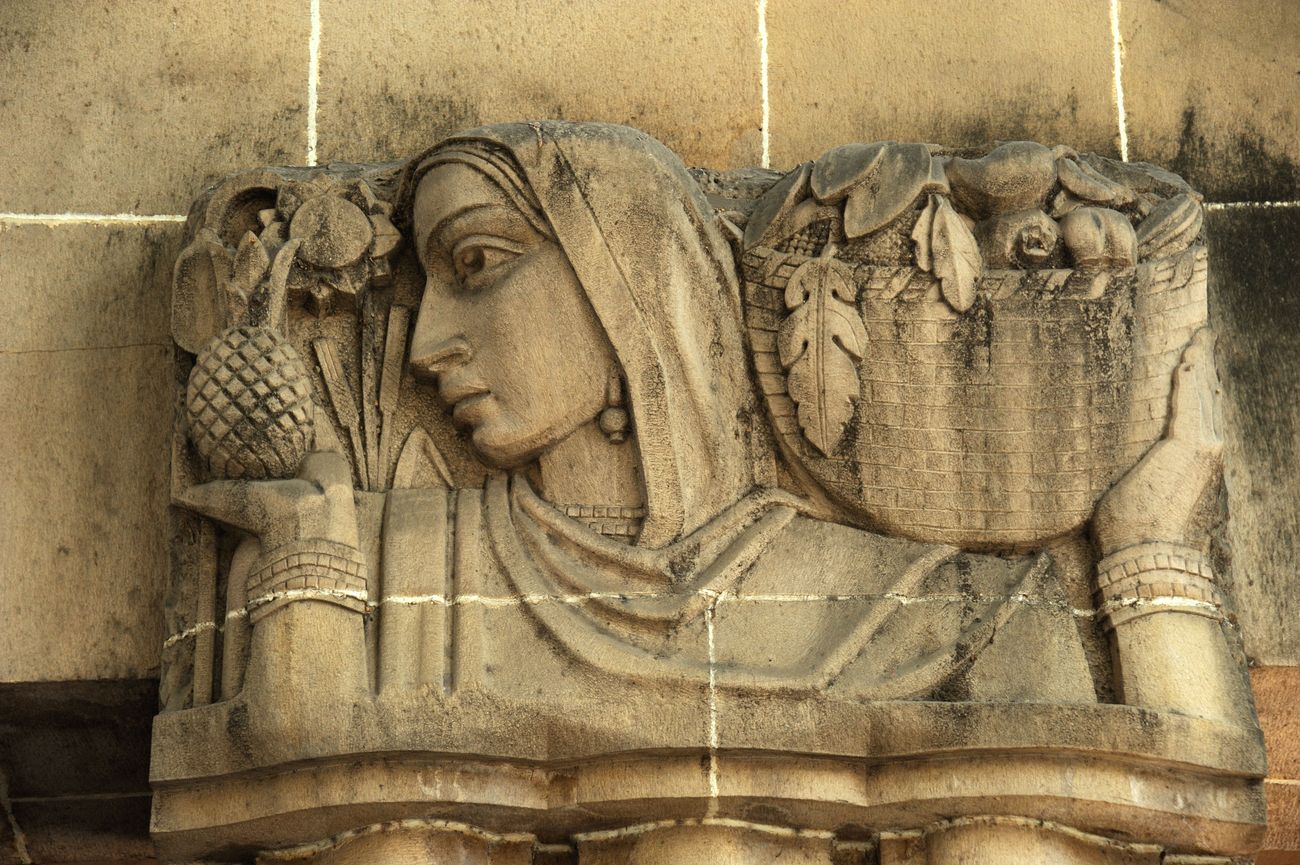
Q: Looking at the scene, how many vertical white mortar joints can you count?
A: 4